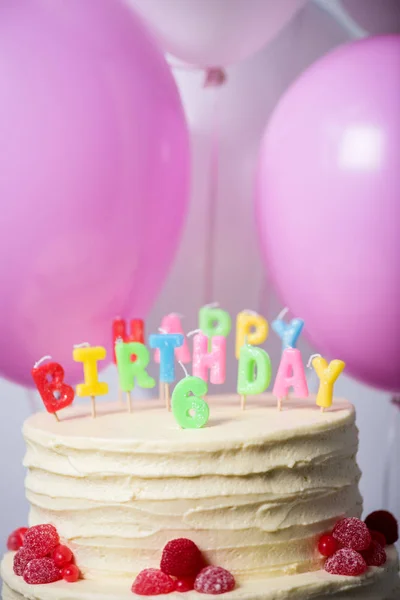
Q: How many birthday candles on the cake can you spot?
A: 14